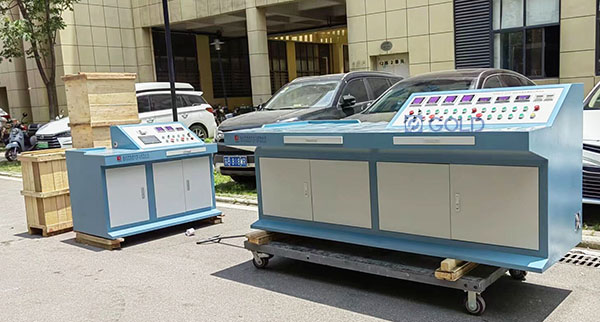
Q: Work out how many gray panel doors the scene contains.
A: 7